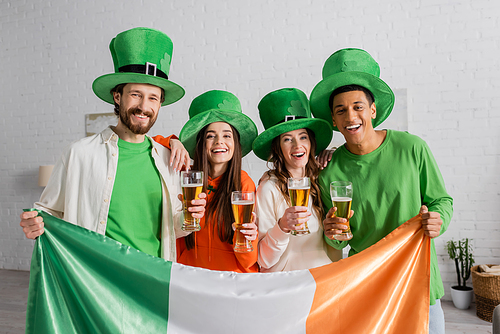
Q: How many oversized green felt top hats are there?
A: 4